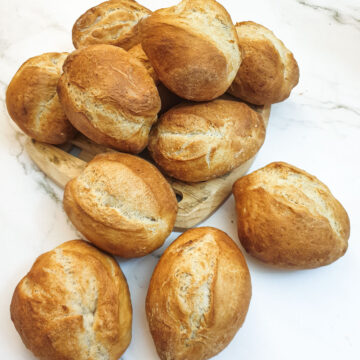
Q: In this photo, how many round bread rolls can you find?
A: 11